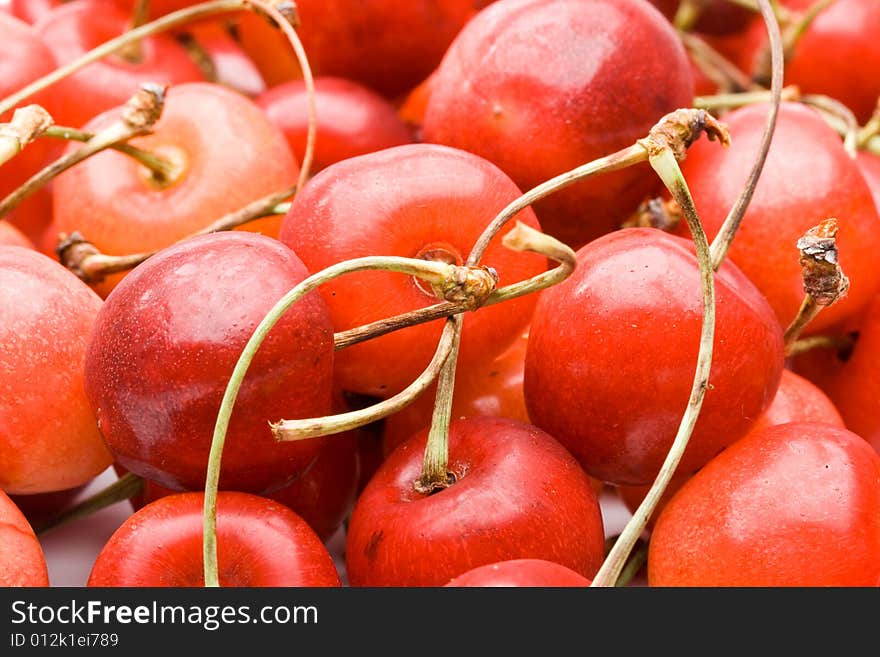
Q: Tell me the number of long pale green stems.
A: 2